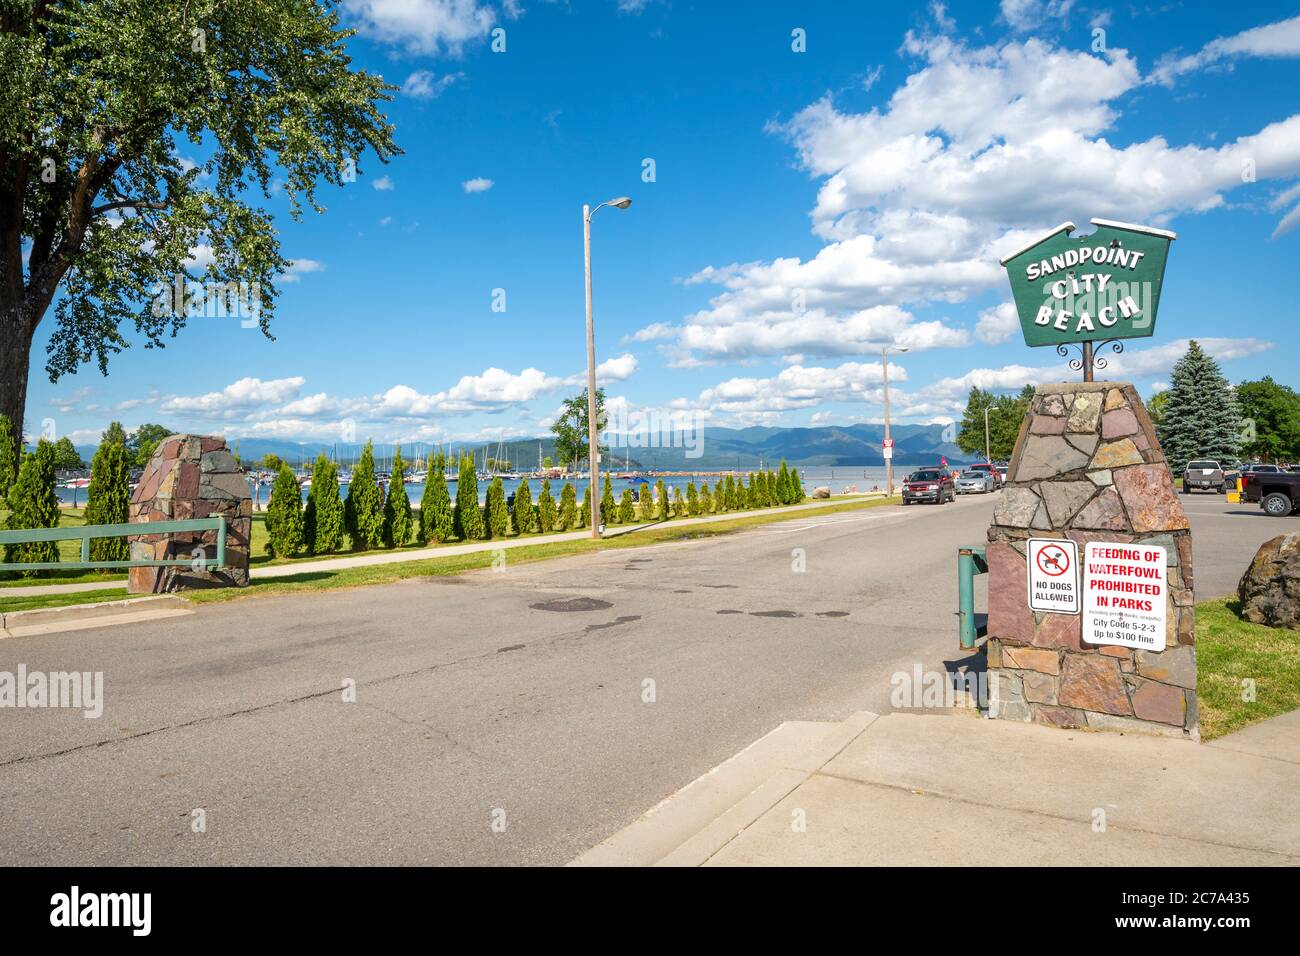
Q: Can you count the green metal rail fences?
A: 2